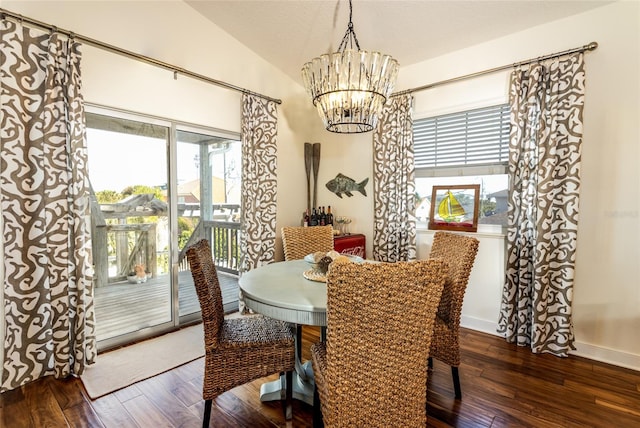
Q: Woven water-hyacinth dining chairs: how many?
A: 4